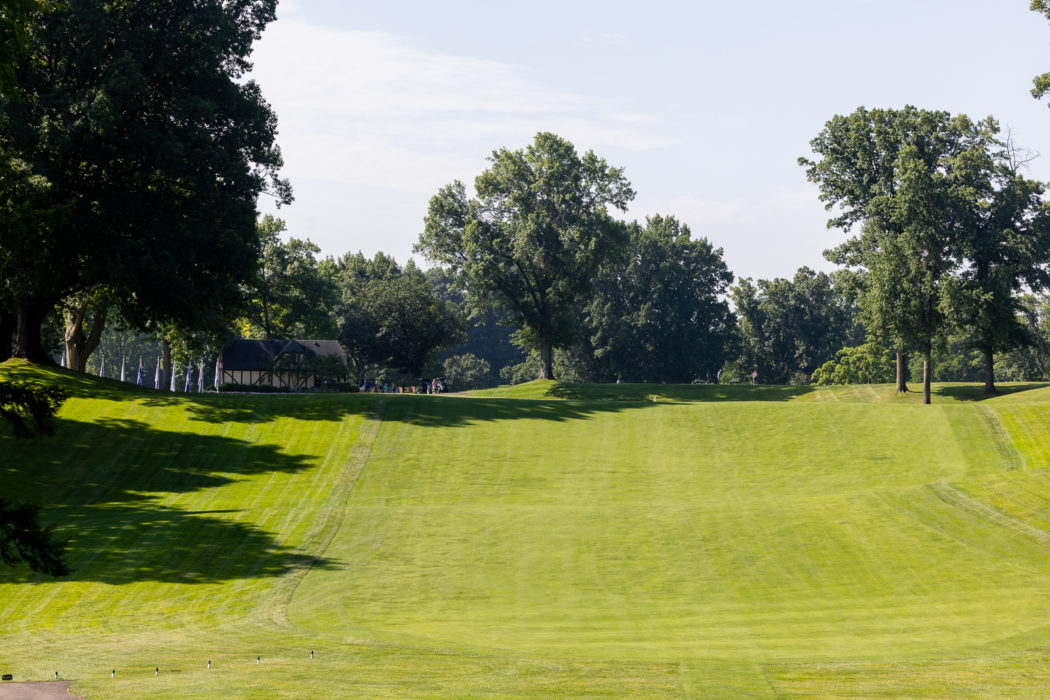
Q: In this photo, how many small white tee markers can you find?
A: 6